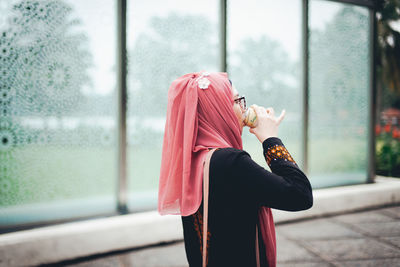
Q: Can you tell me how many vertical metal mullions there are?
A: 4